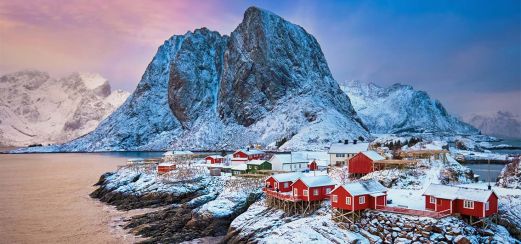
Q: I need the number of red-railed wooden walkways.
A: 2